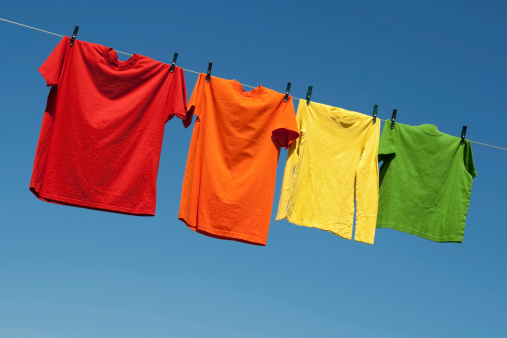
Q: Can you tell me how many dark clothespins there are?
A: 8